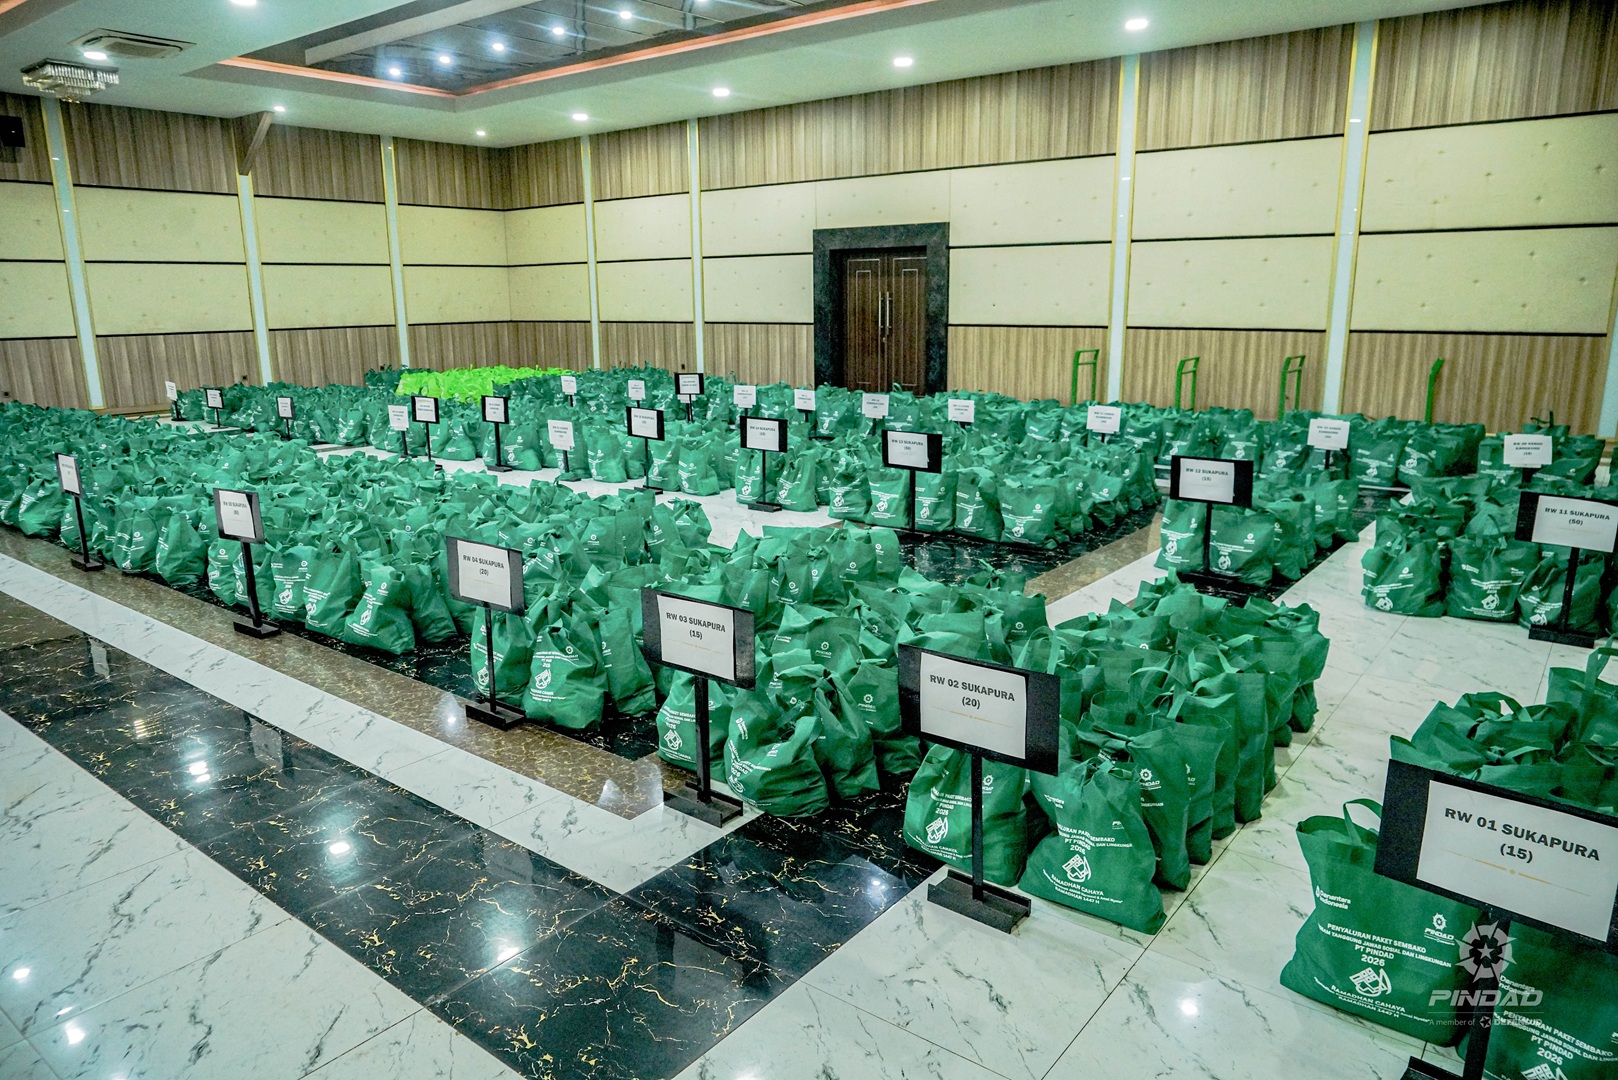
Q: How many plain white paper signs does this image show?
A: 12